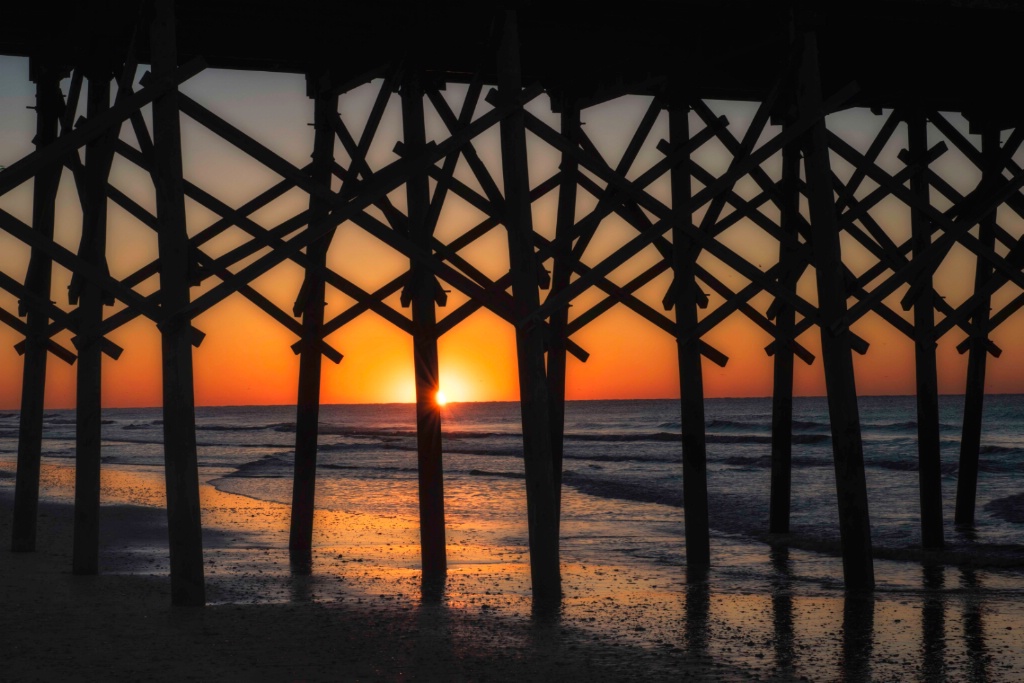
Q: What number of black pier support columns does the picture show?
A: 12